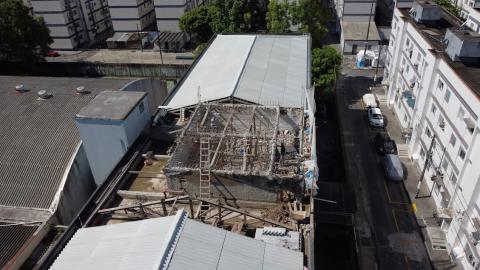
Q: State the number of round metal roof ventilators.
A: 3